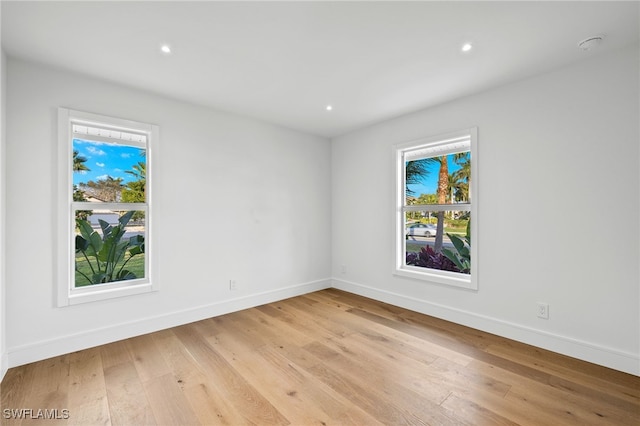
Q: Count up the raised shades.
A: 2